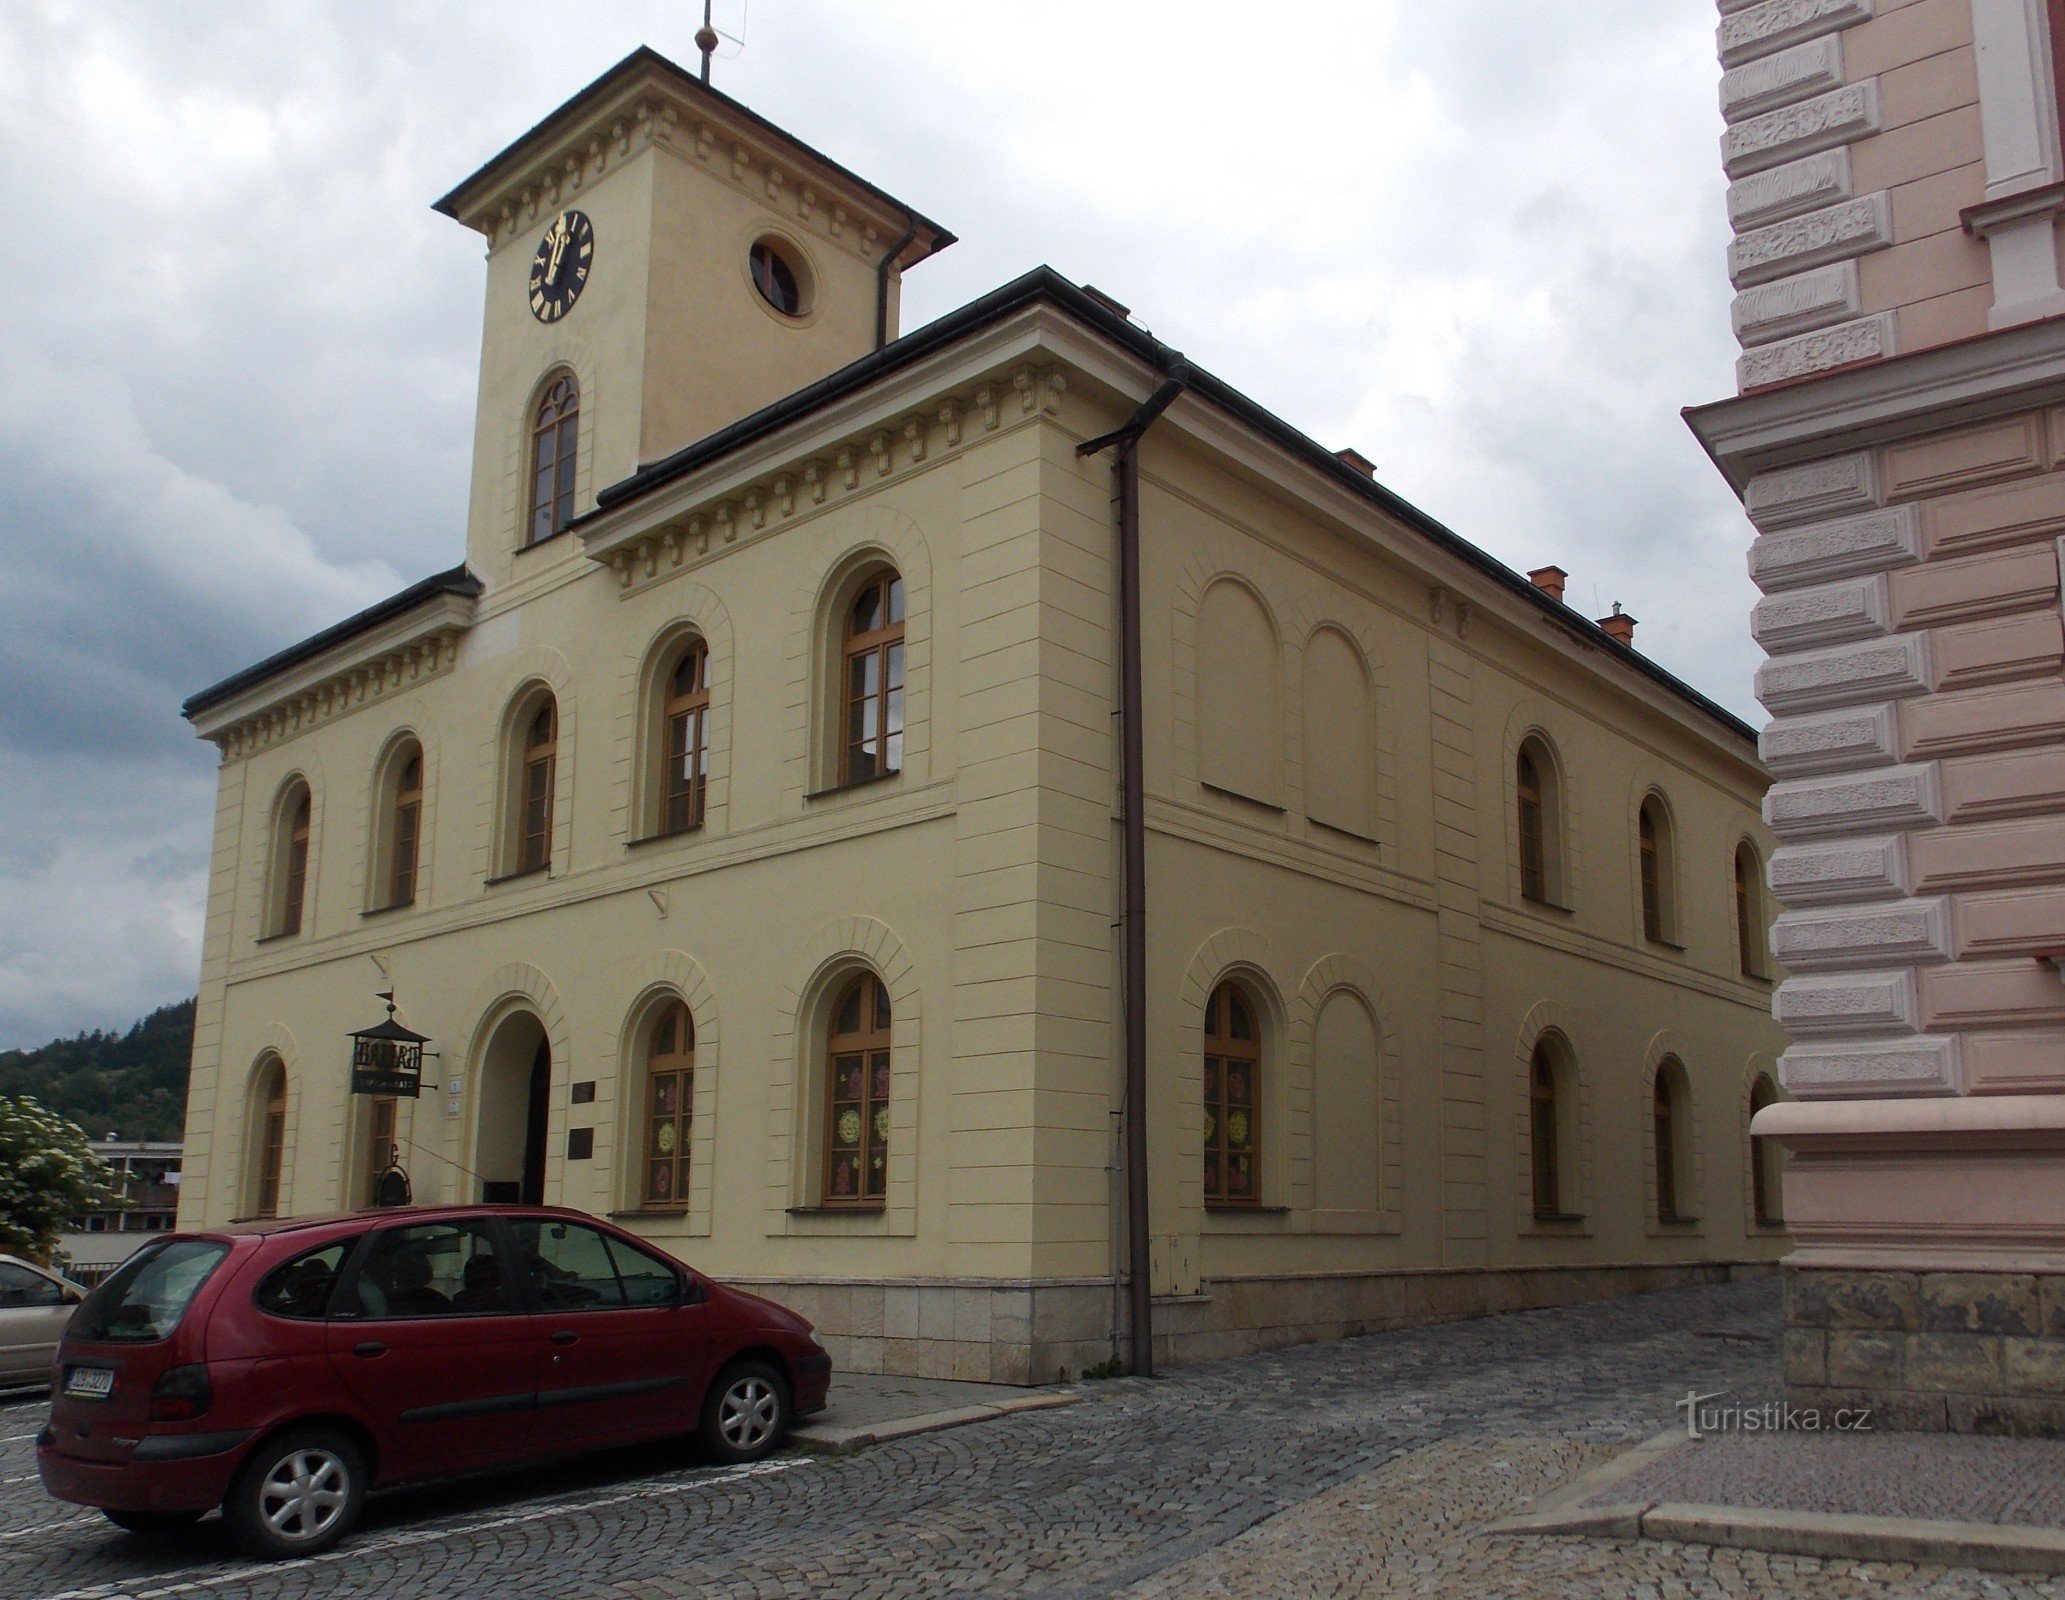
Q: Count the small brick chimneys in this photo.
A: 4